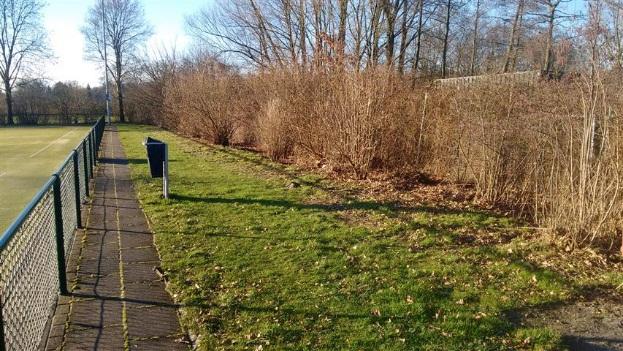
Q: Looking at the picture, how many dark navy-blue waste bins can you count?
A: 1